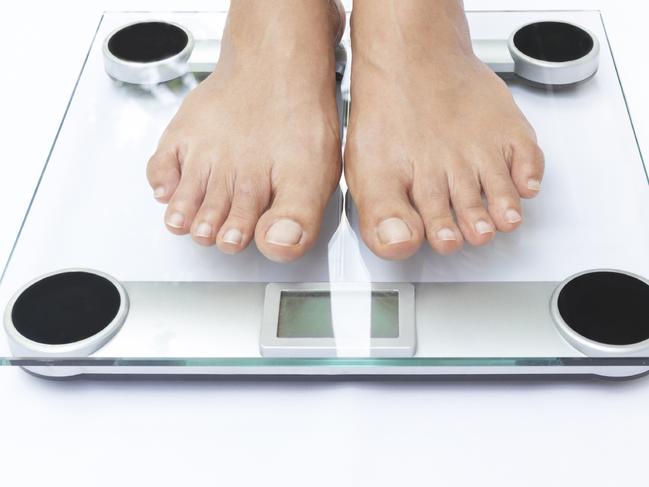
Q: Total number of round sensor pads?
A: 4